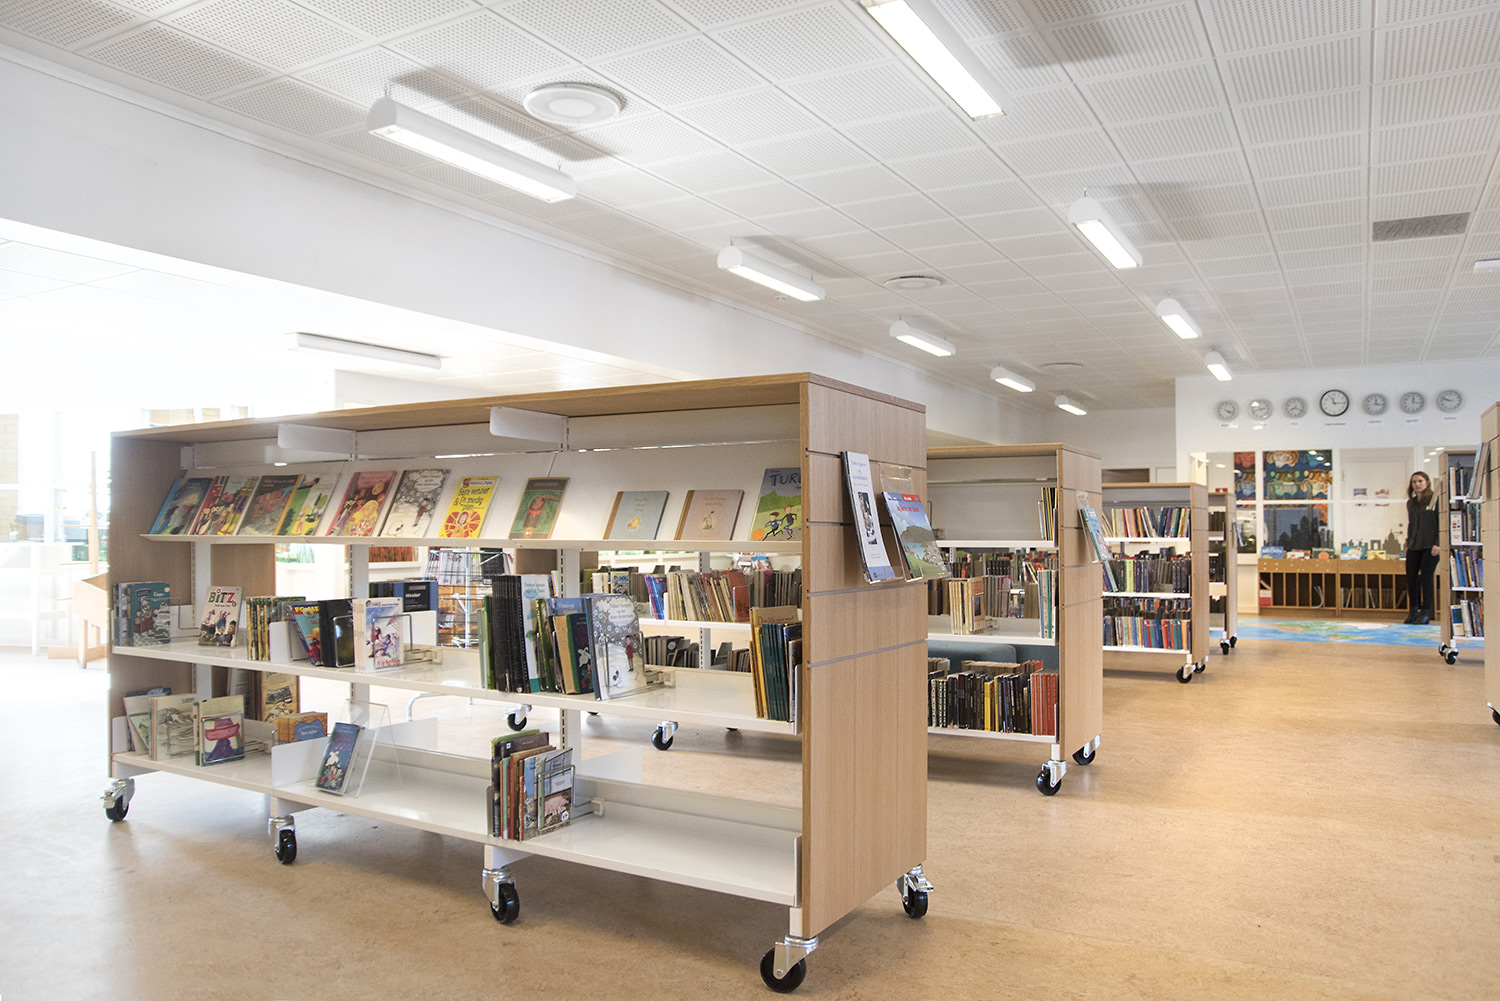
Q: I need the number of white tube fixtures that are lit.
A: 9